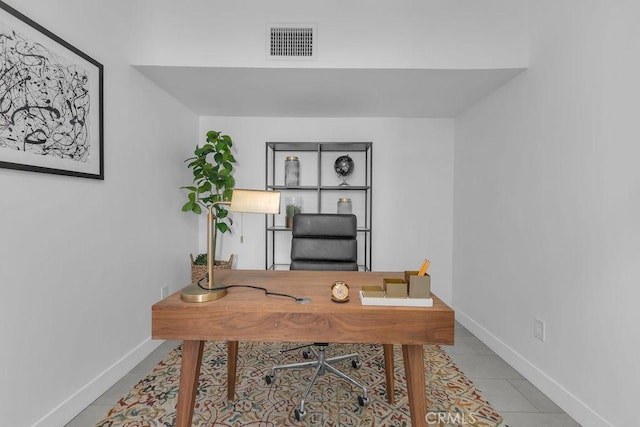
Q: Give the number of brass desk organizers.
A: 3